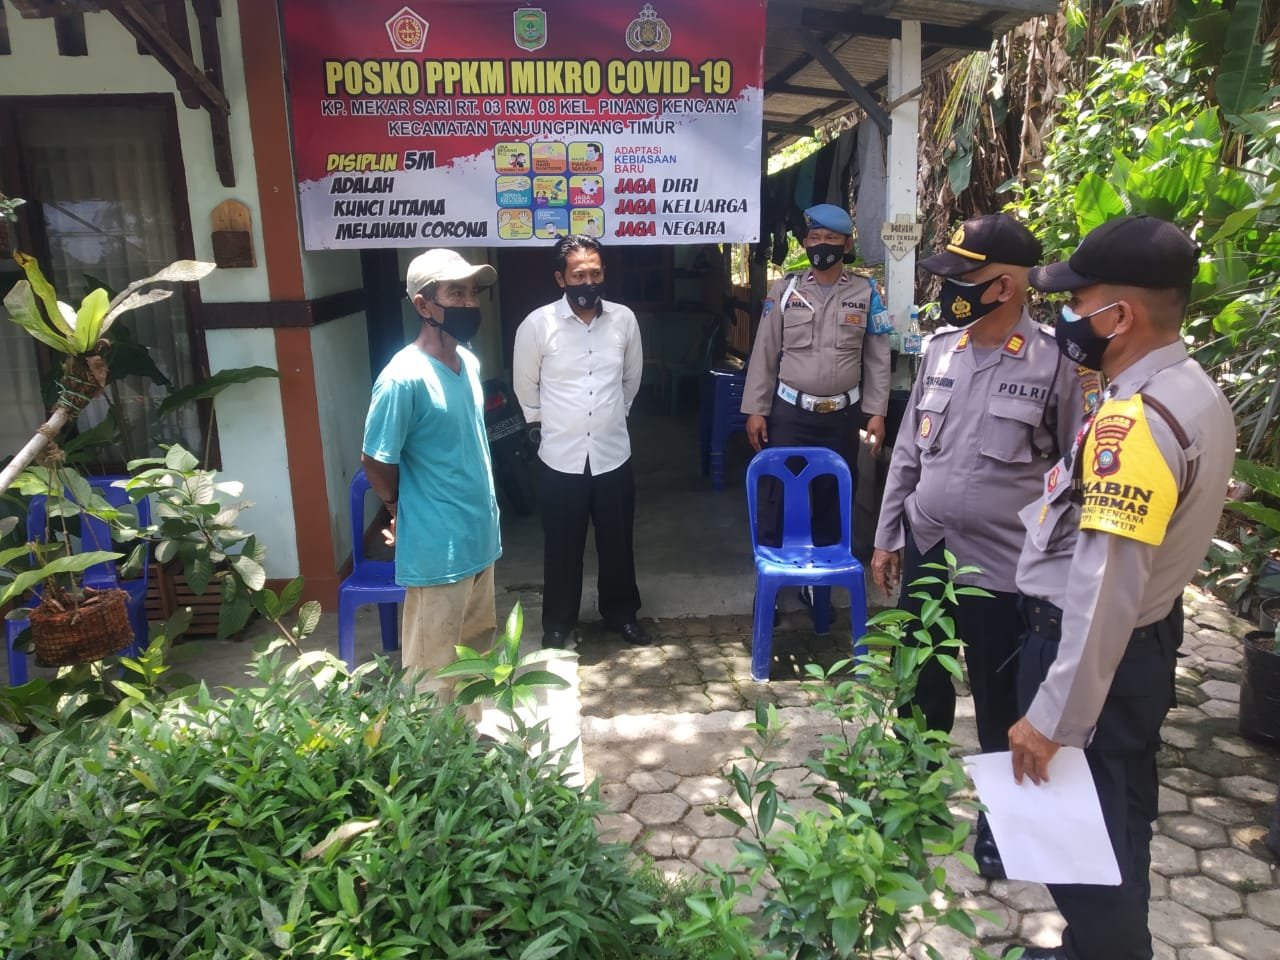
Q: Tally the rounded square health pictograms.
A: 9